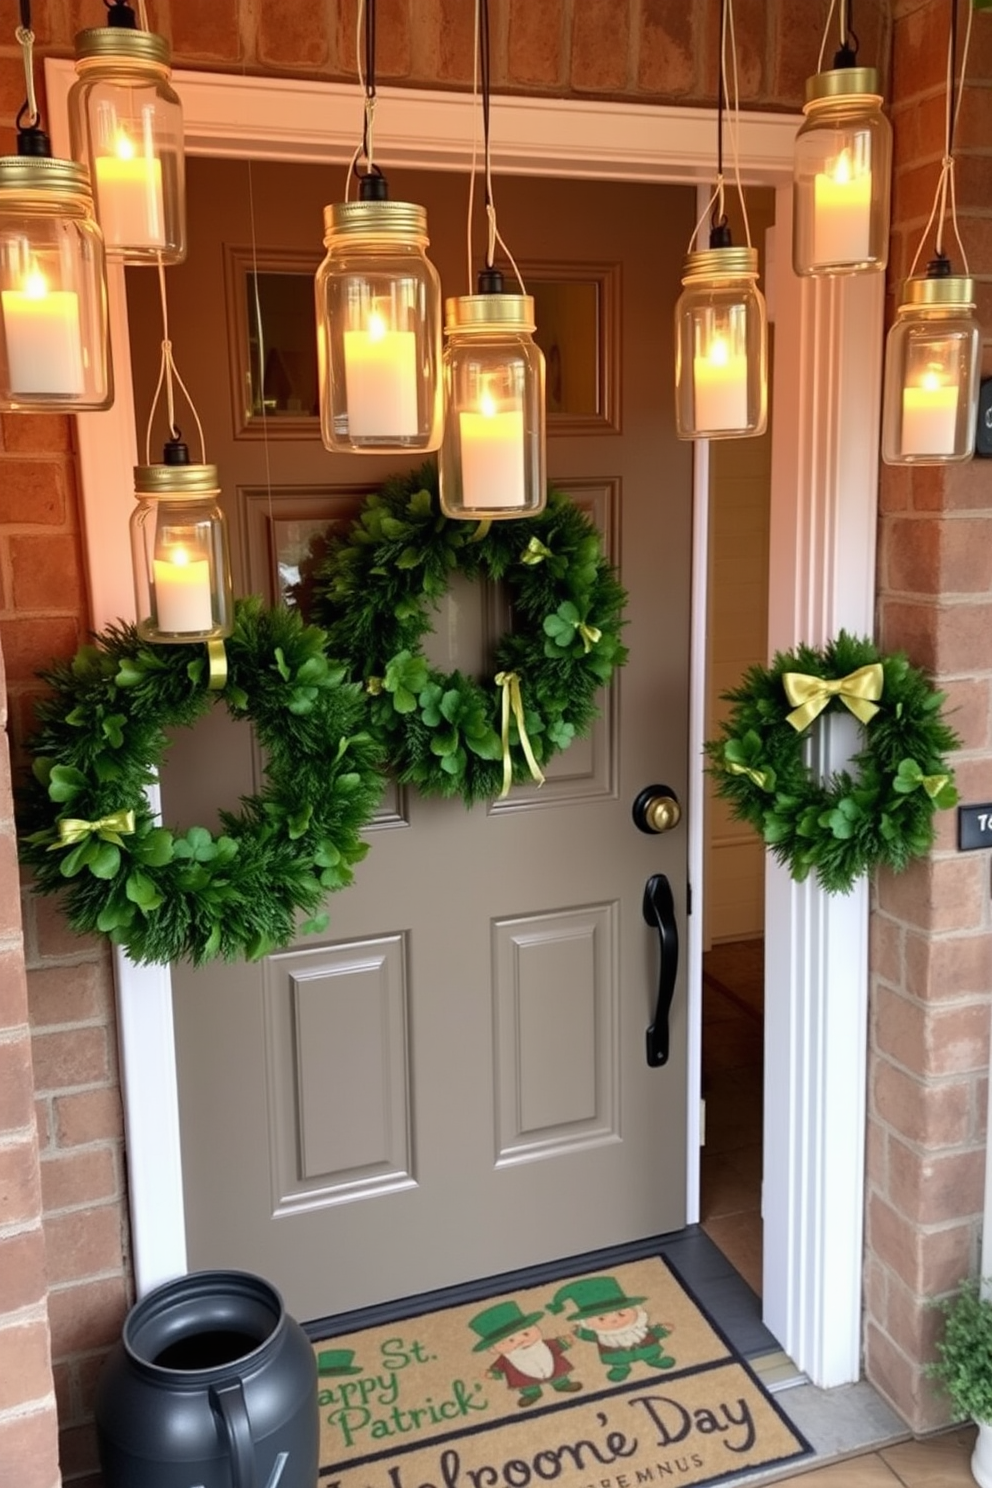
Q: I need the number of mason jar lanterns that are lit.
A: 8